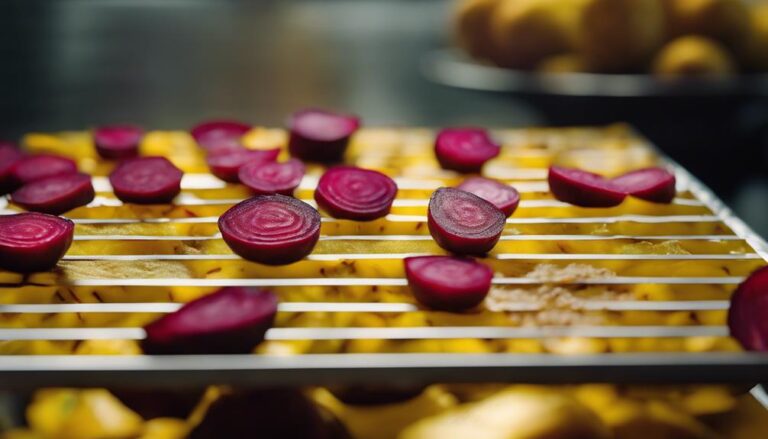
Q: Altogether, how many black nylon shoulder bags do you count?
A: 0